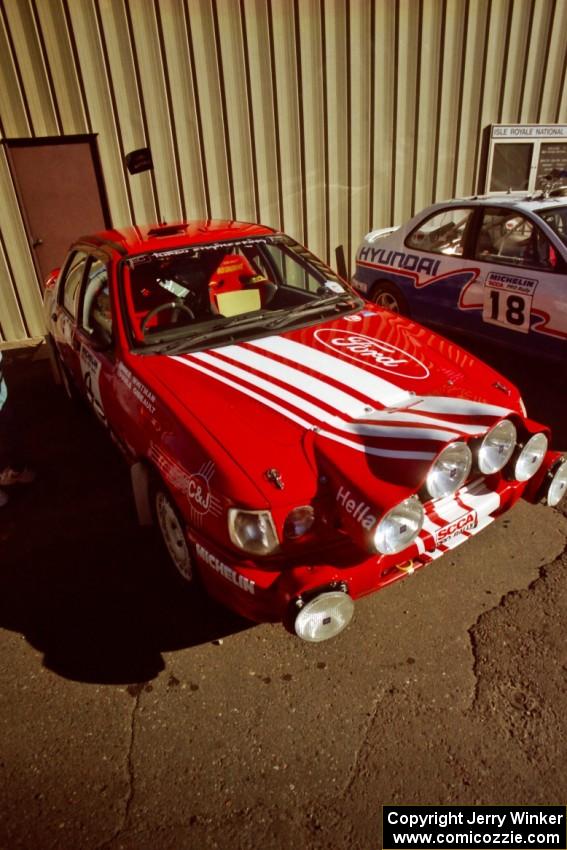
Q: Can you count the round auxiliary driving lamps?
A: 6